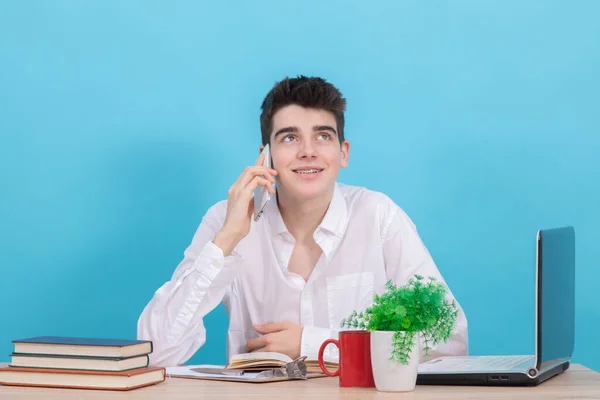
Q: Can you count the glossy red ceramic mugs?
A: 1